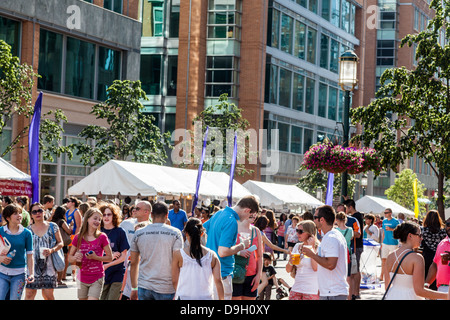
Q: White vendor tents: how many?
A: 4